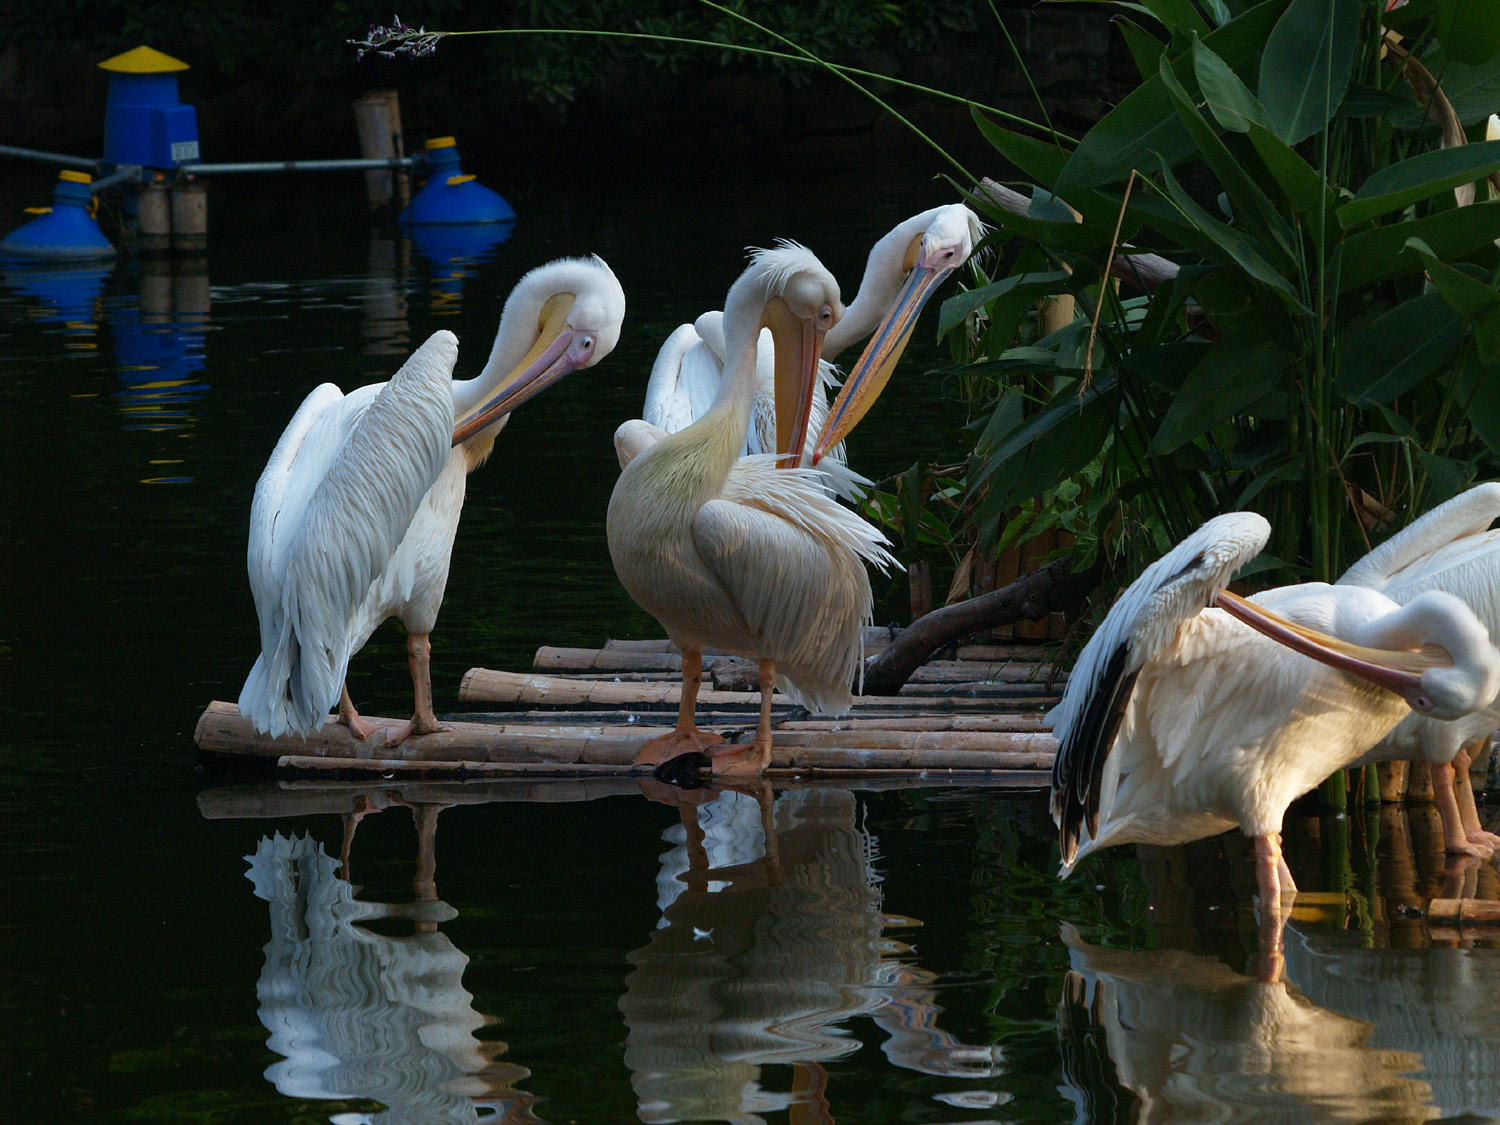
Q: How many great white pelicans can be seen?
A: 5